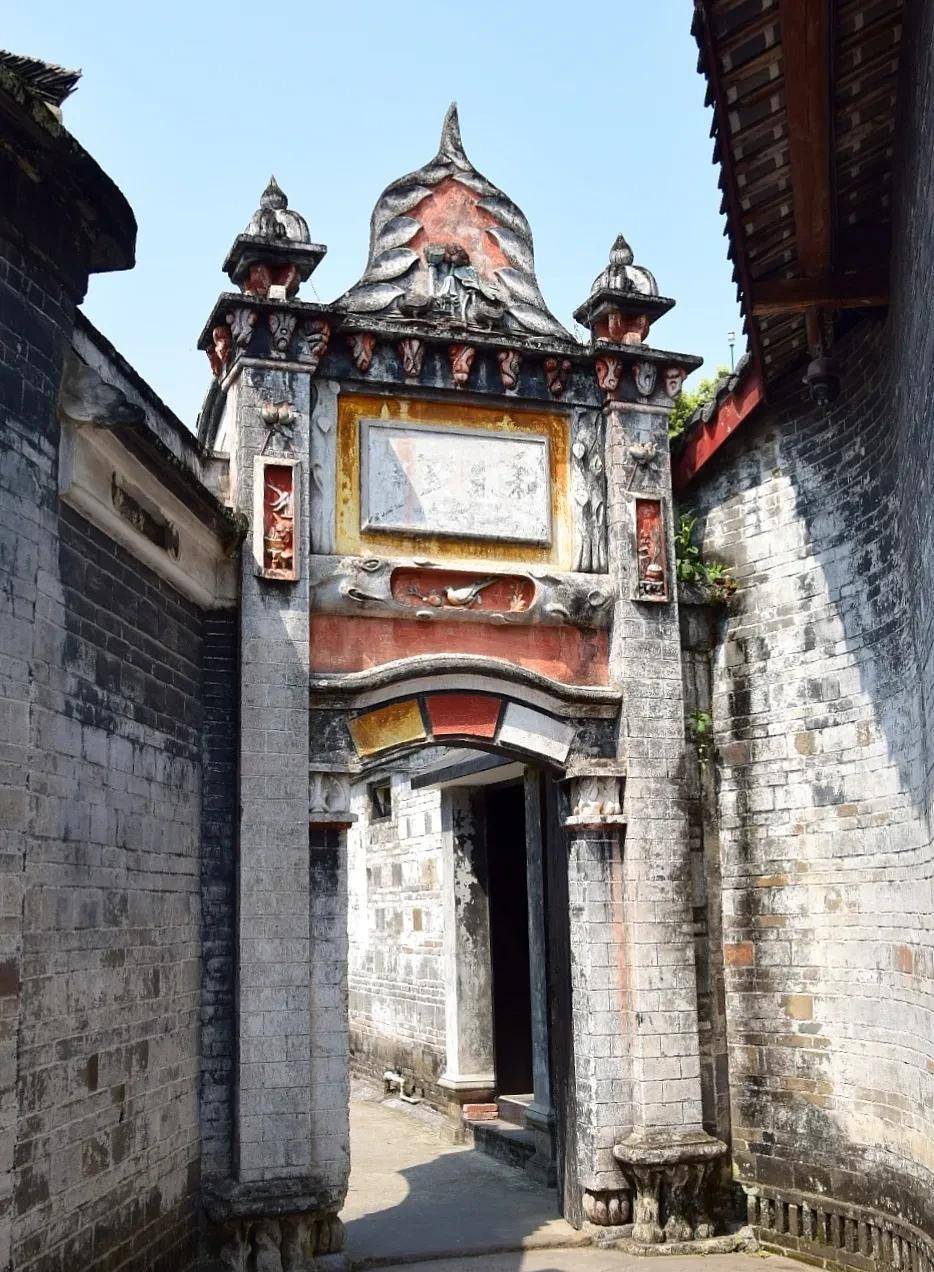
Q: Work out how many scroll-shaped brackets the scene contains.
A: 13